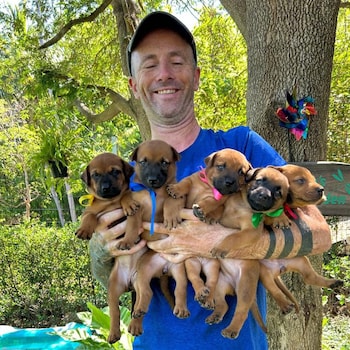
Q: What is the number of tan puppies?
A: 5